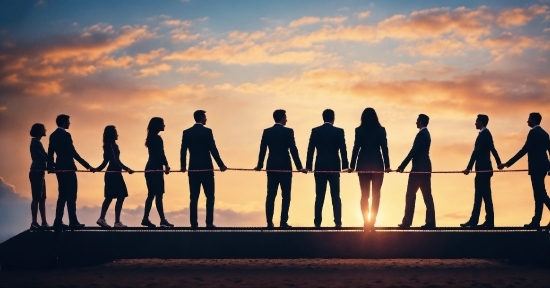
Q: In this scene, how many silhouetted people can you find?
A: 11